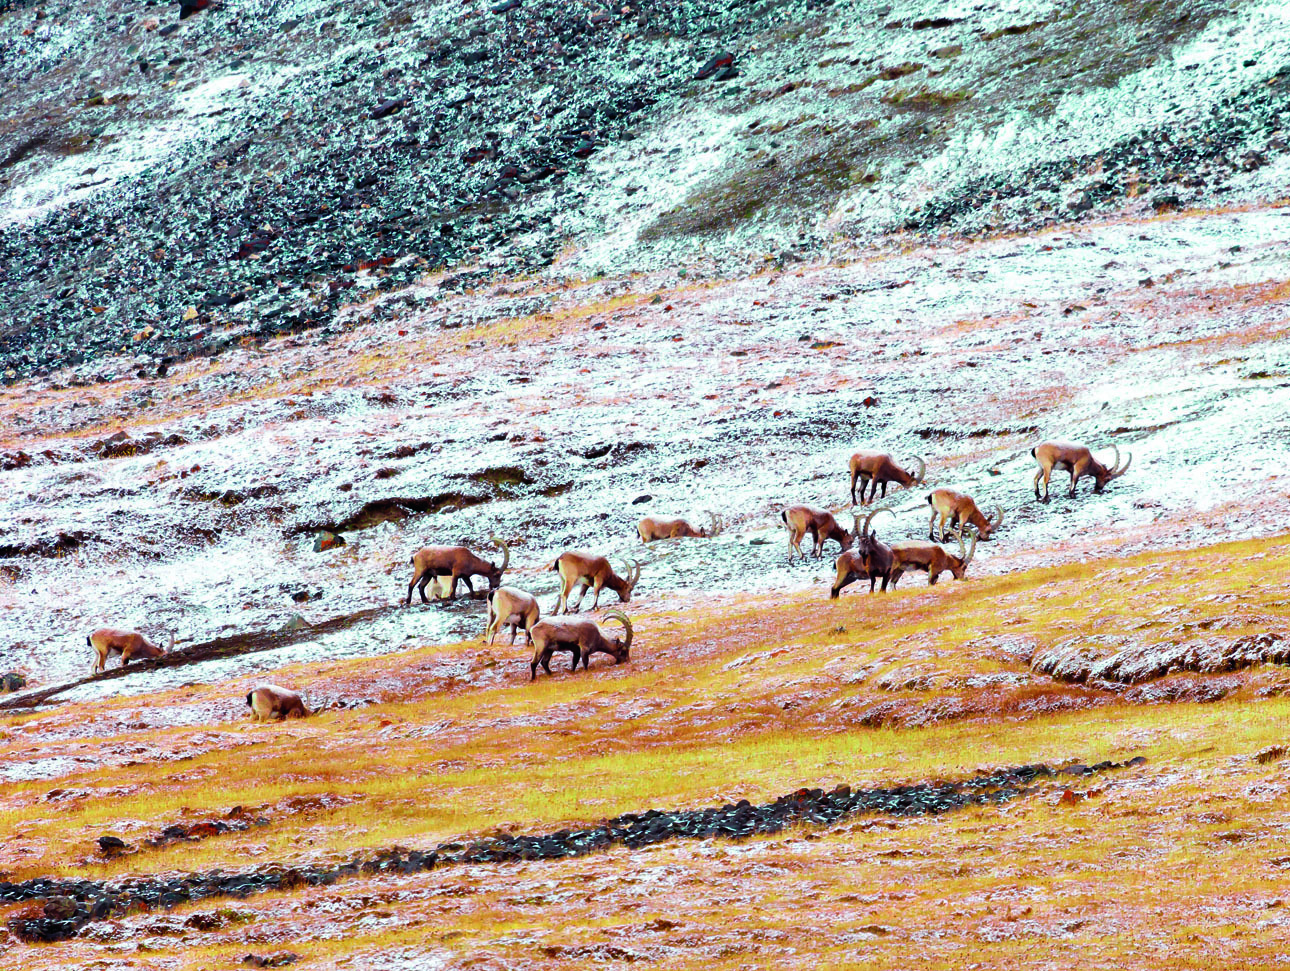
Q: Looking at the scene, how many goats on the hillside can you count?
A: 13